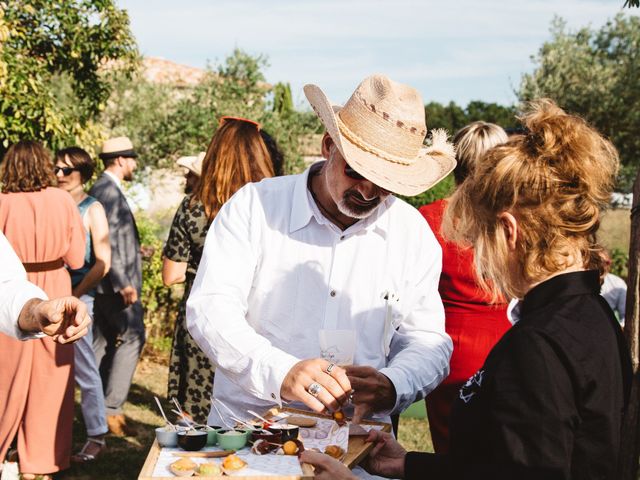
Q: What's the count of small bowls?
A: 7